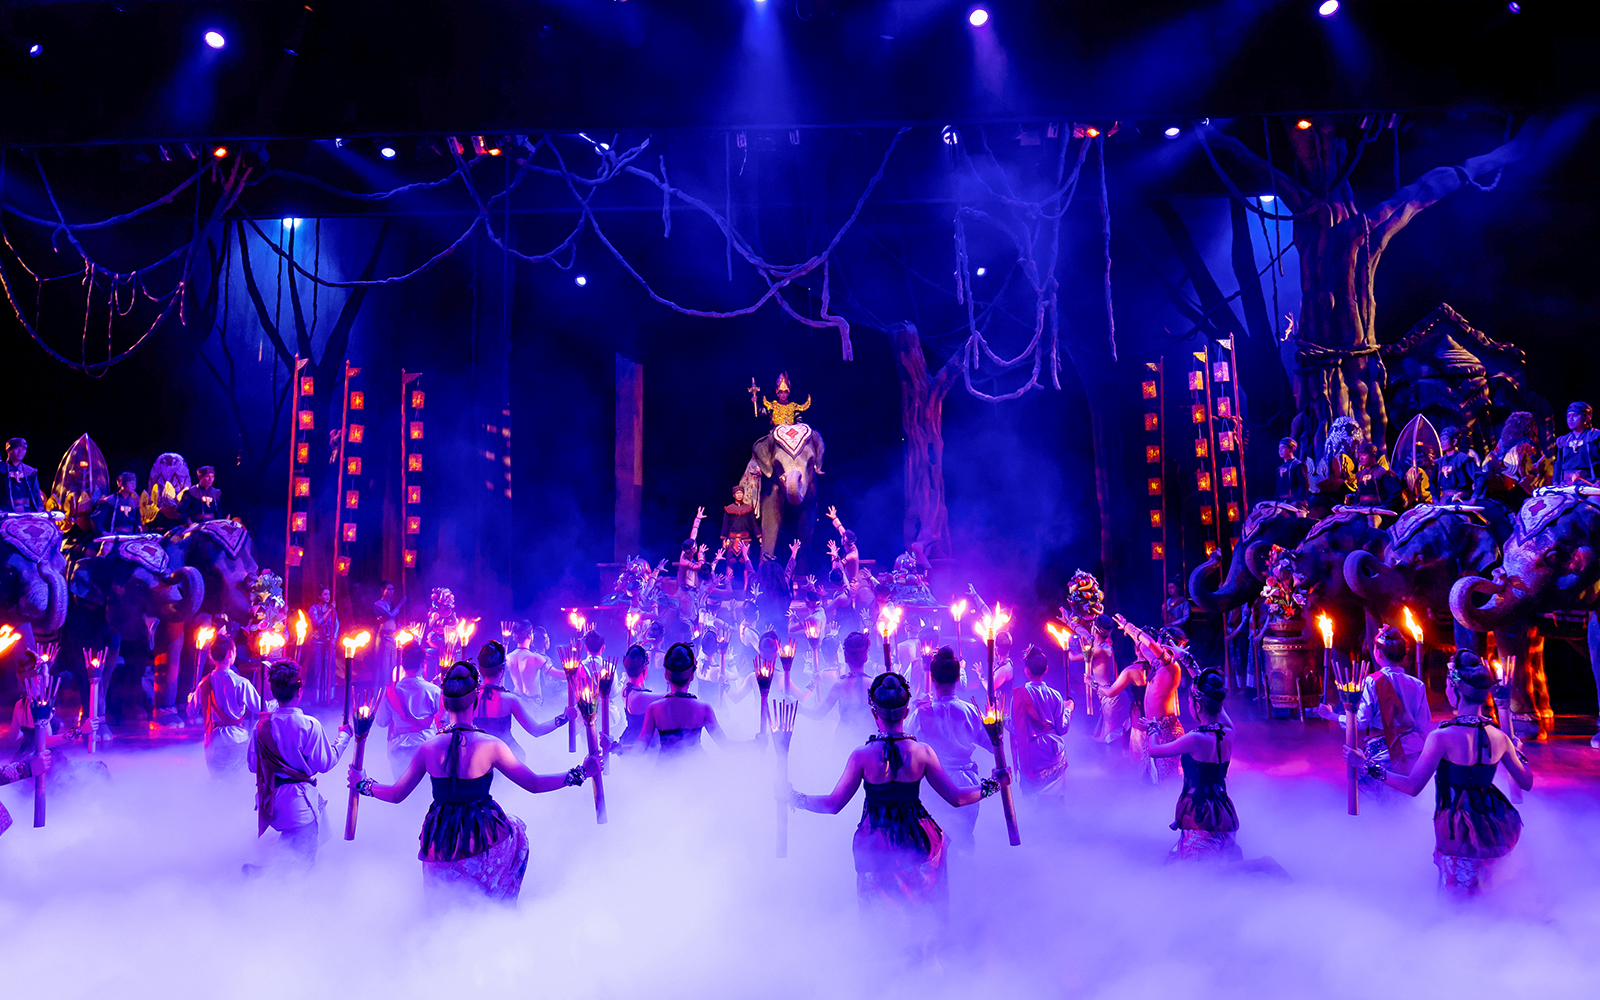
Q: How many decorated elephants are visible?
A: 8